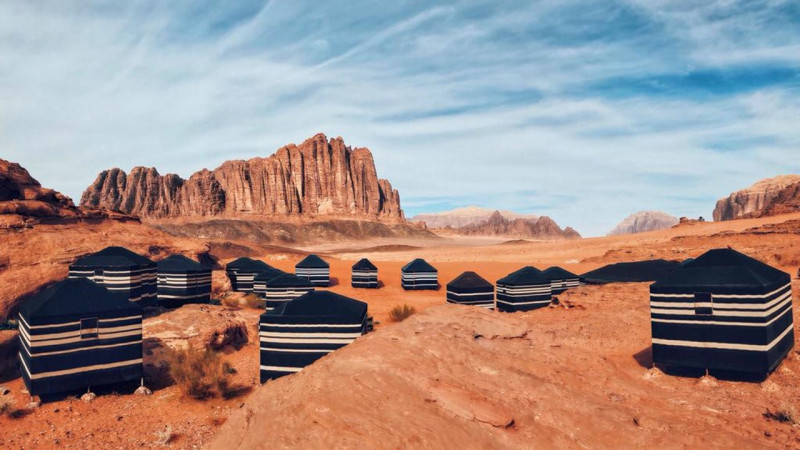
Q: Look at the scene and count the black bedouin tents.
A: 15